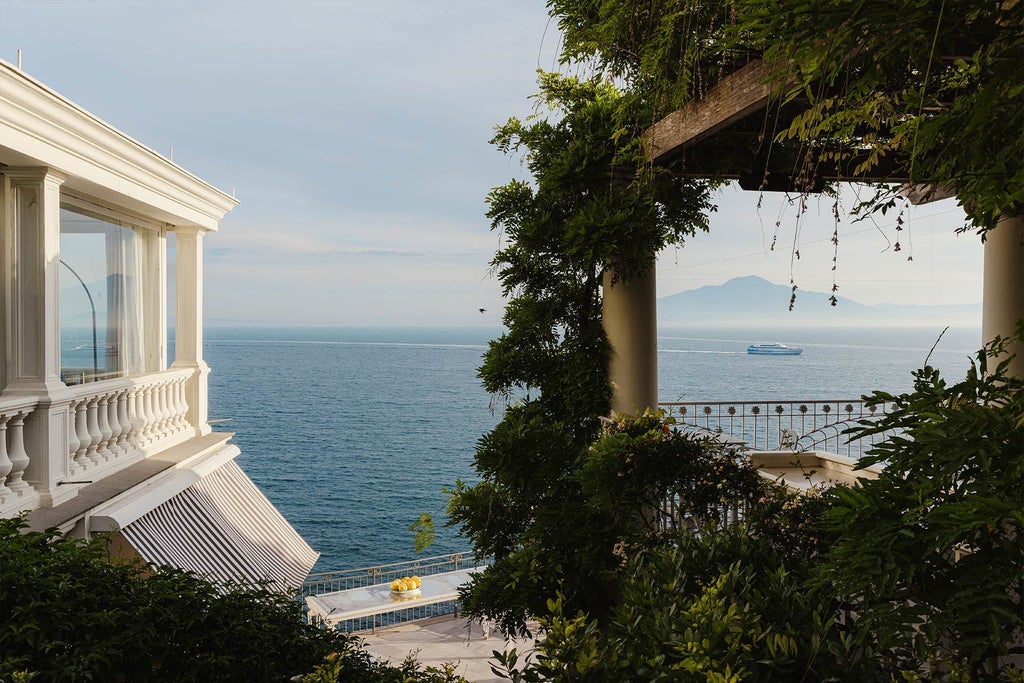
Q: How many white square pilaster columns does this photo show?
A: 2